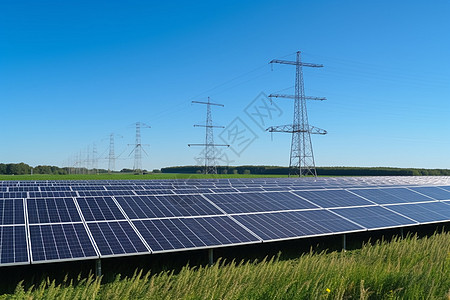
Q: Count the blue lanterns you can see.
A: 0